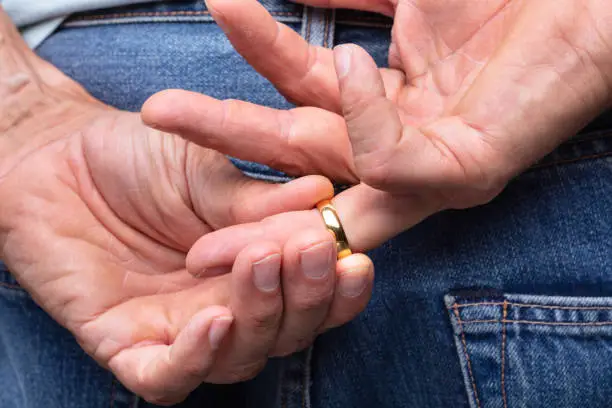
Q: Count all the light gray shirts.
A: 1